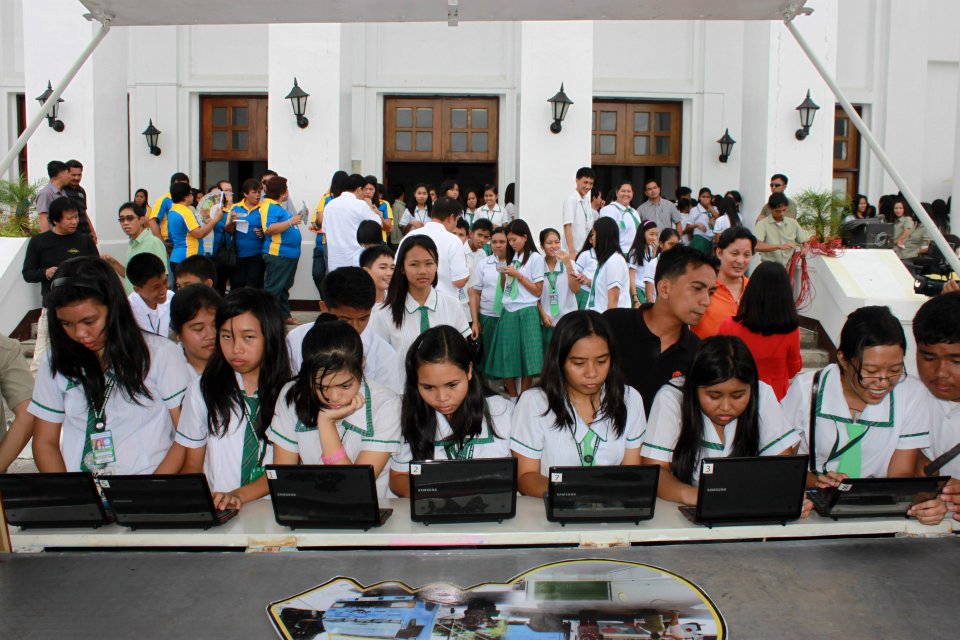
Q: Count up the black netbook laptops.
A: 7